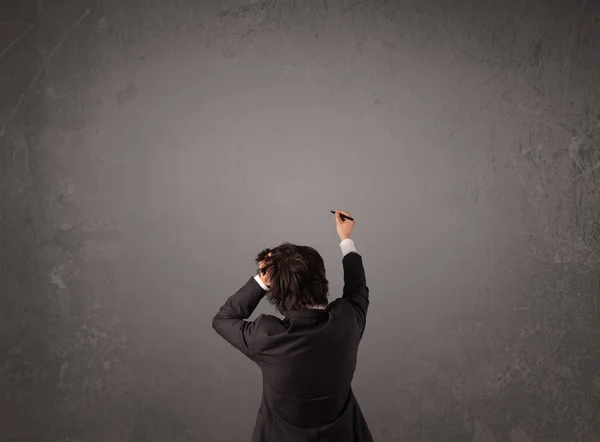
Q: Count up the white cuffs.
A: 2